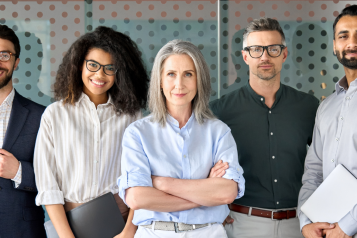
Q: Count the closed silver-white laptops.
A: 1